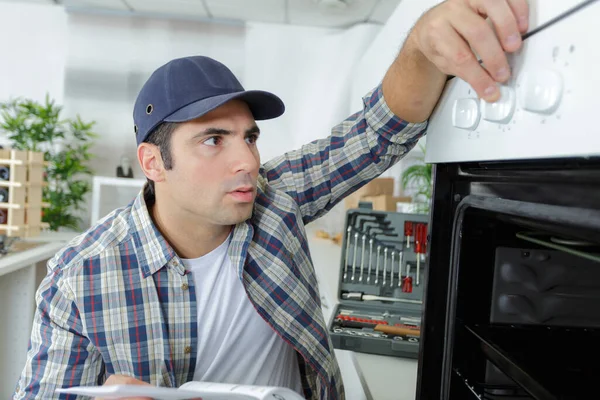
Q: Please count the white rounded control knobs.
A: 3